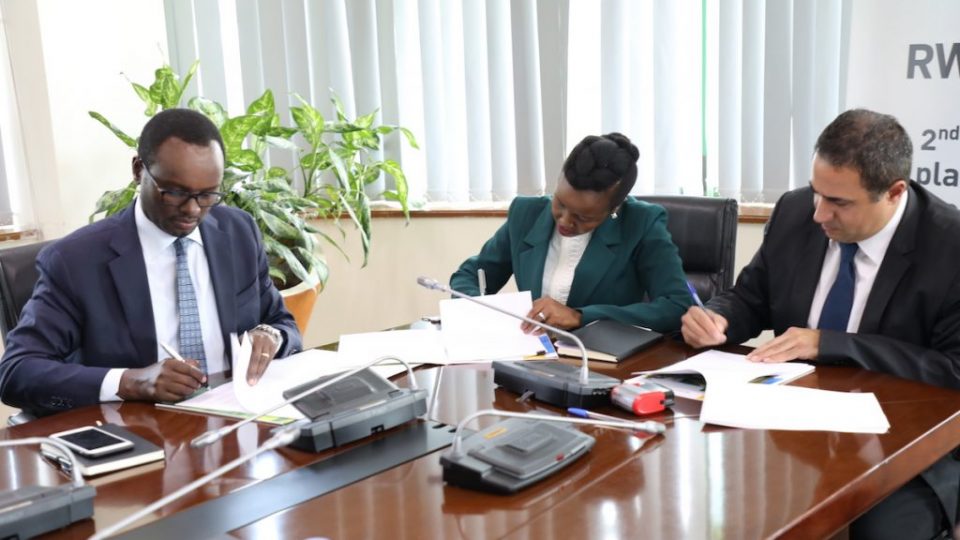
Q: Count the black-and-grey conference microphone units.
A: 4